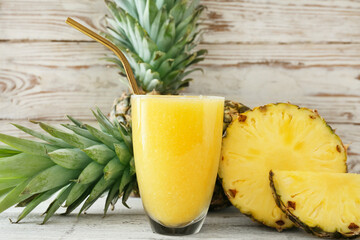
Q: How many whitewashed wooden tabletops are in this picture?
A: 1